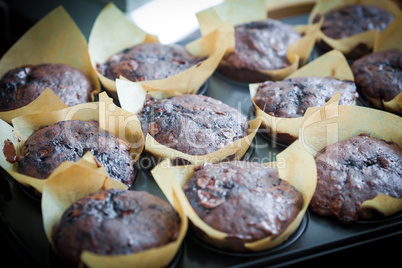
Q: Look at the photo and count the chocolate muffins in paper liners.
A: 11